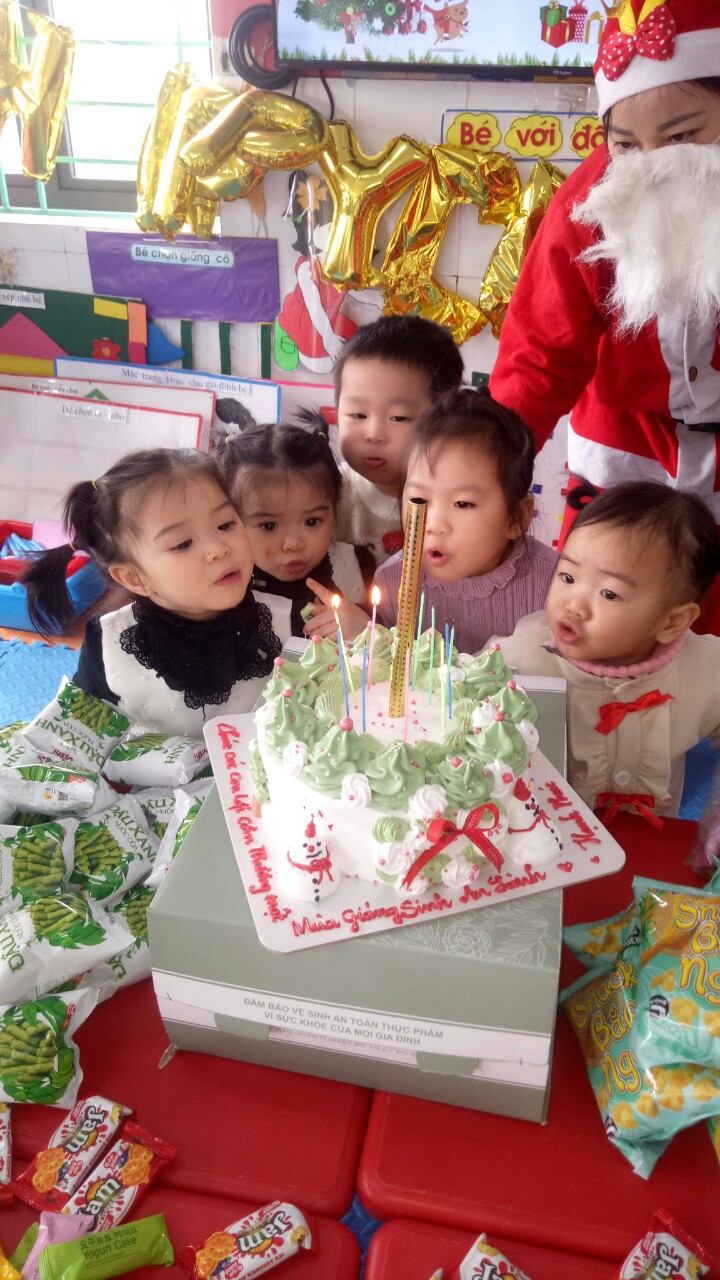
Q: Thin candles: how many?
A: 10